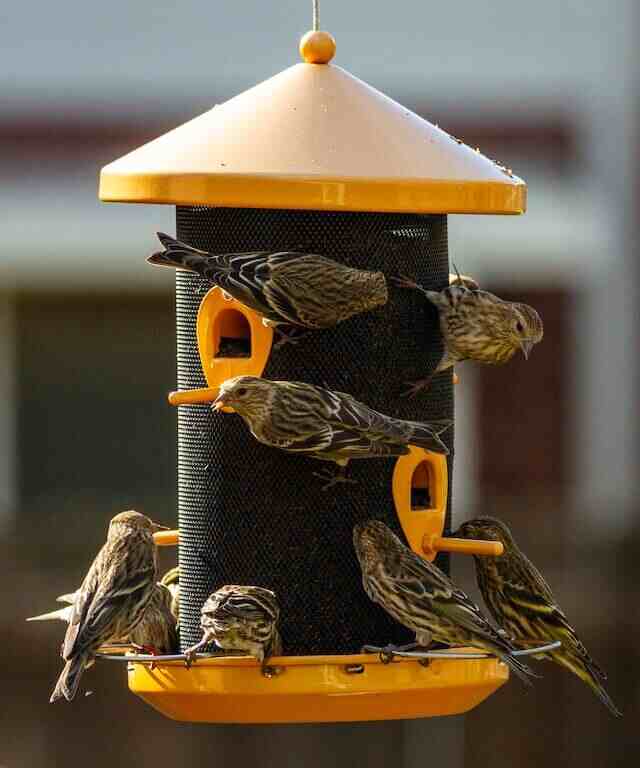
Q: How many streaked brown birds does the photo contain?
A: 8